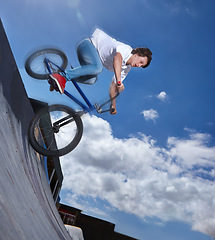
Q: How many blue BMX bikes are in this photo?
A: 1